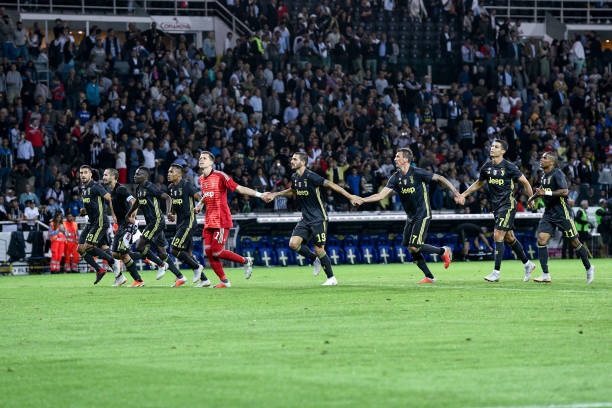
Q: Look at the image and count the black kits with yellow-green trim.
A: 8